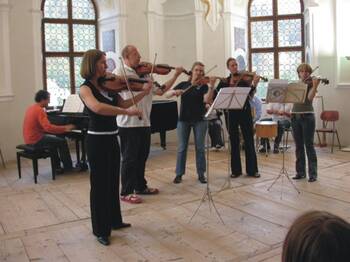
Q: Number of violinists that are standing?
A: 5